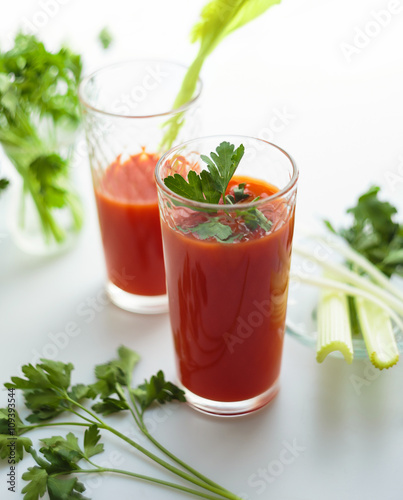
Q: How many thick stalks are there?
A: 2